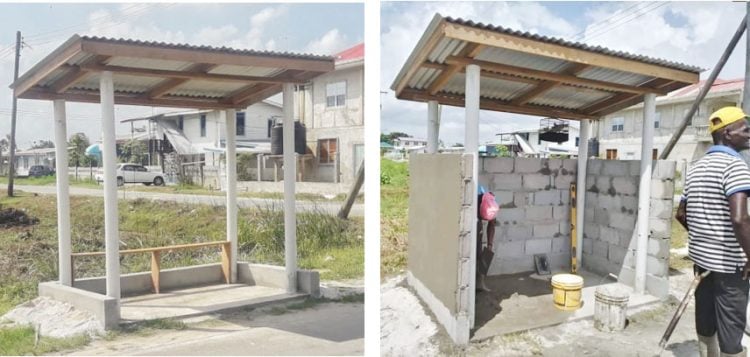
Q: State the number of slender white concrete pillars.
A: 8